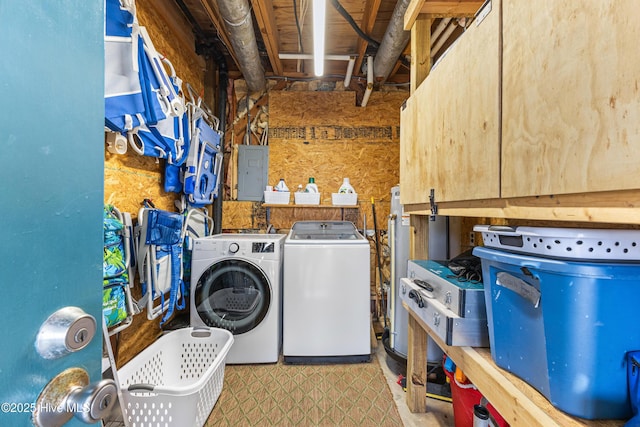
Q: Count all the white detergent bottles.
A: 3